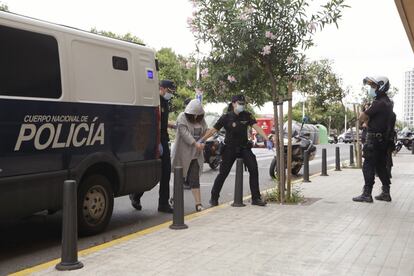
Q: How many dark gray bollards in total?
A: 7